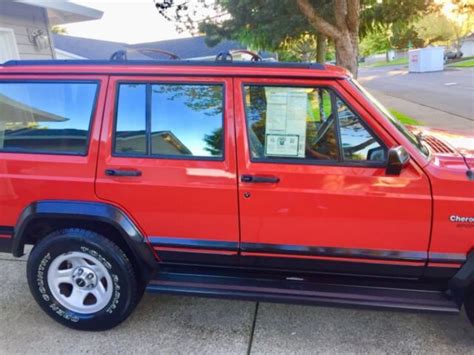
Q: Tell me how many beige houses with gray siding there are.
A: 1